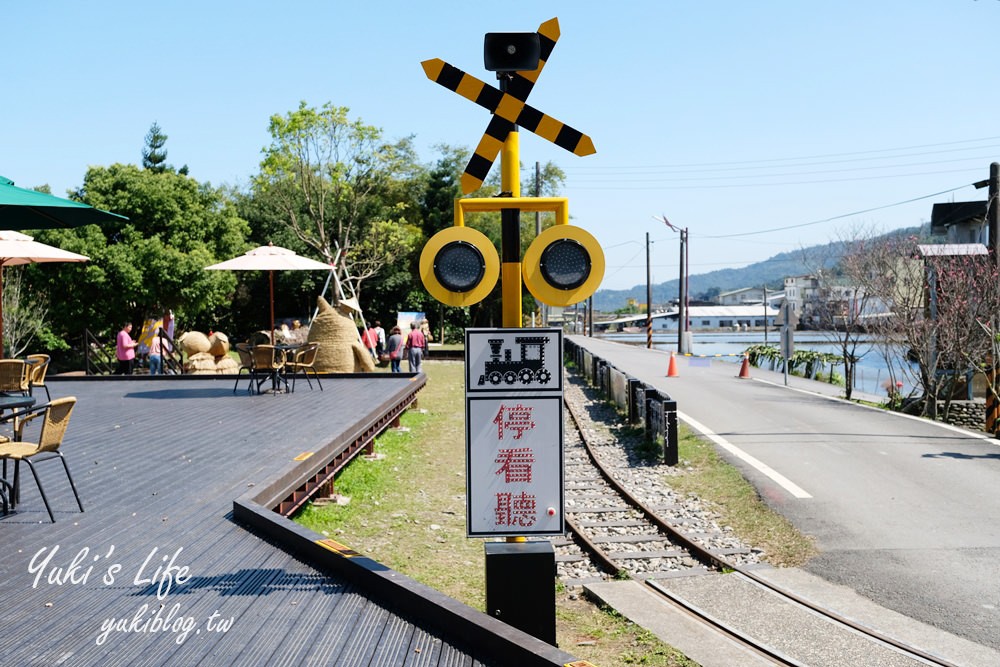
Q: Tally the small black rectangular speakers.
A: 1